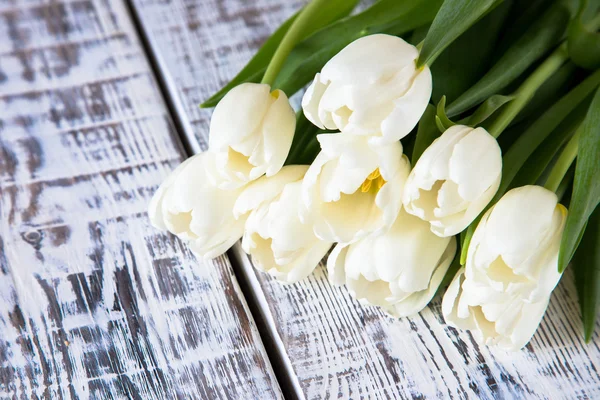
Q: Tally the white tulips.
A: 9